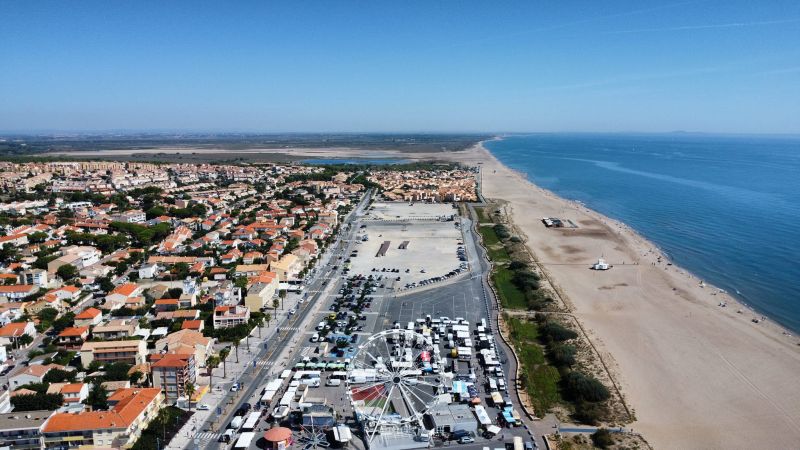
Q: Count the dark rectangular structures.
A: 2